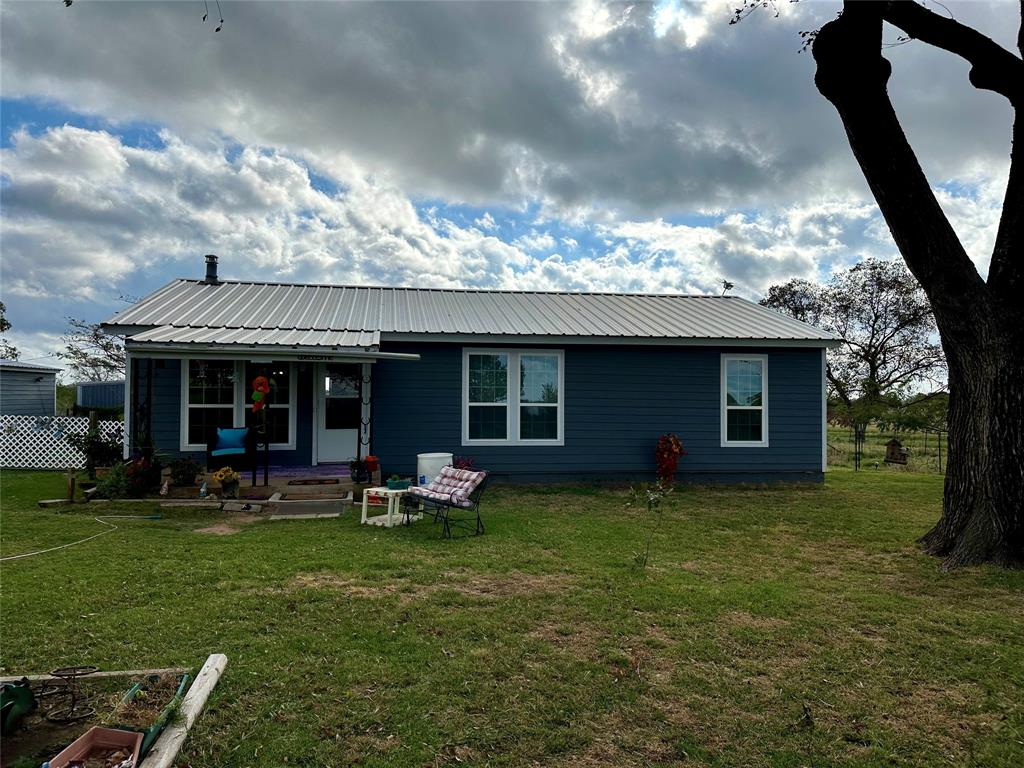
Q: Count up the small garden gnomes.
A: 2